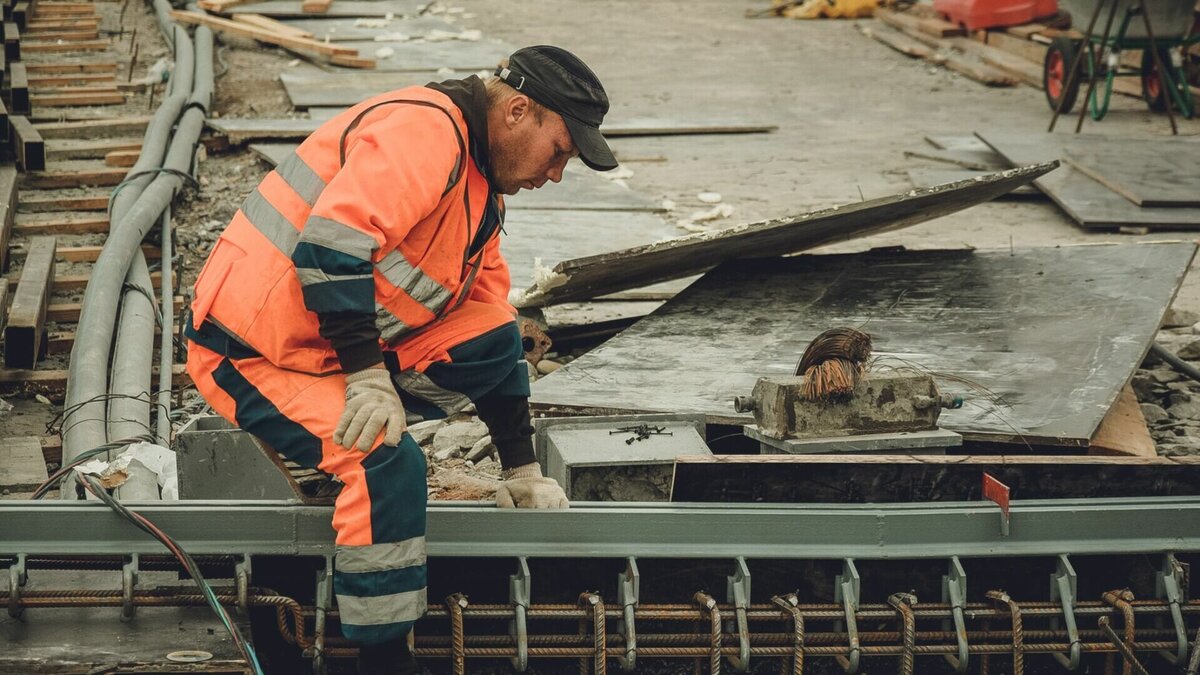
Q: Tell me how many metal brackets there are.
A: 11